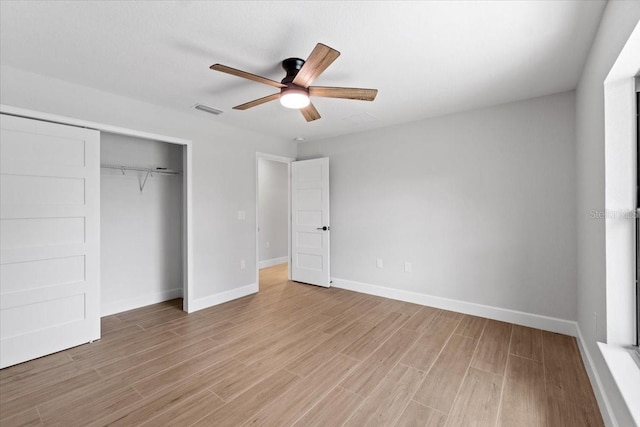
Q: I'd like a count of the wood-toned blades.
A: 5